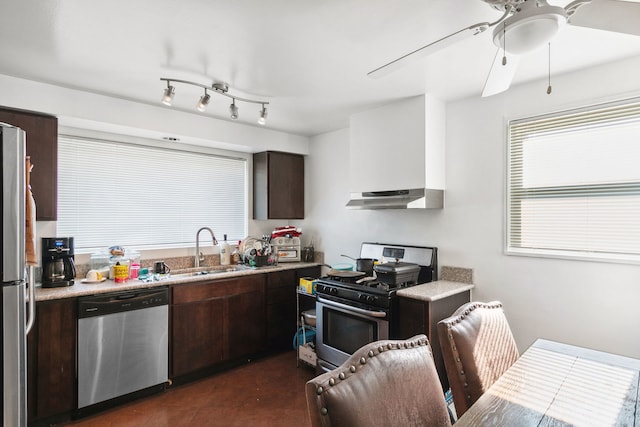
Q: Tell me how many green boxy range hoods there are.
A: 0